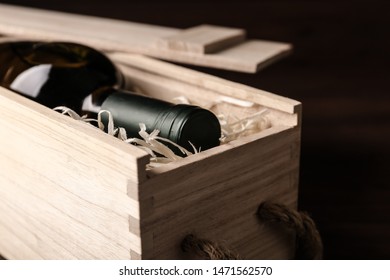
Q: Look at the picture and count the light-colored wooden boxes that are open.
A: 1